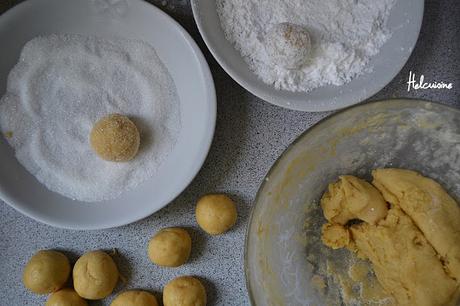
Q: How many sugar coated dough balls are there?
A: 2